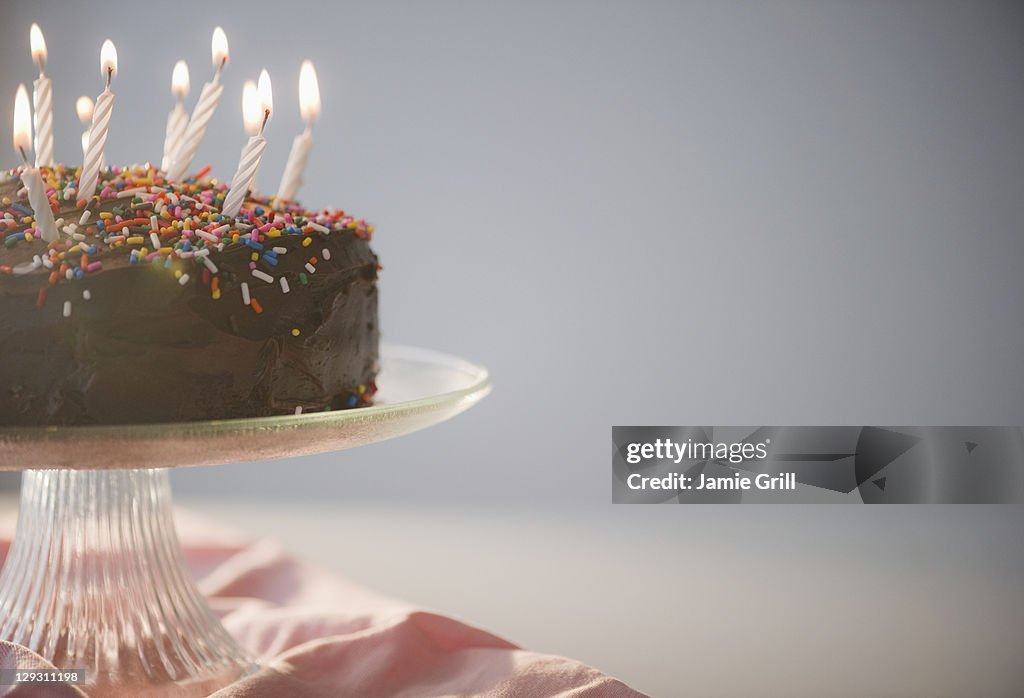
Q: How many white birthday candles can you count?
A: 9